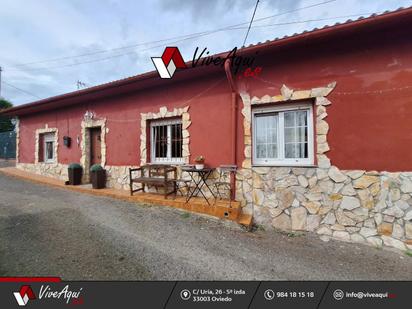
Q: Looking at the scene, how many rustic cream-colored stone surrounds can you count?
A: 4